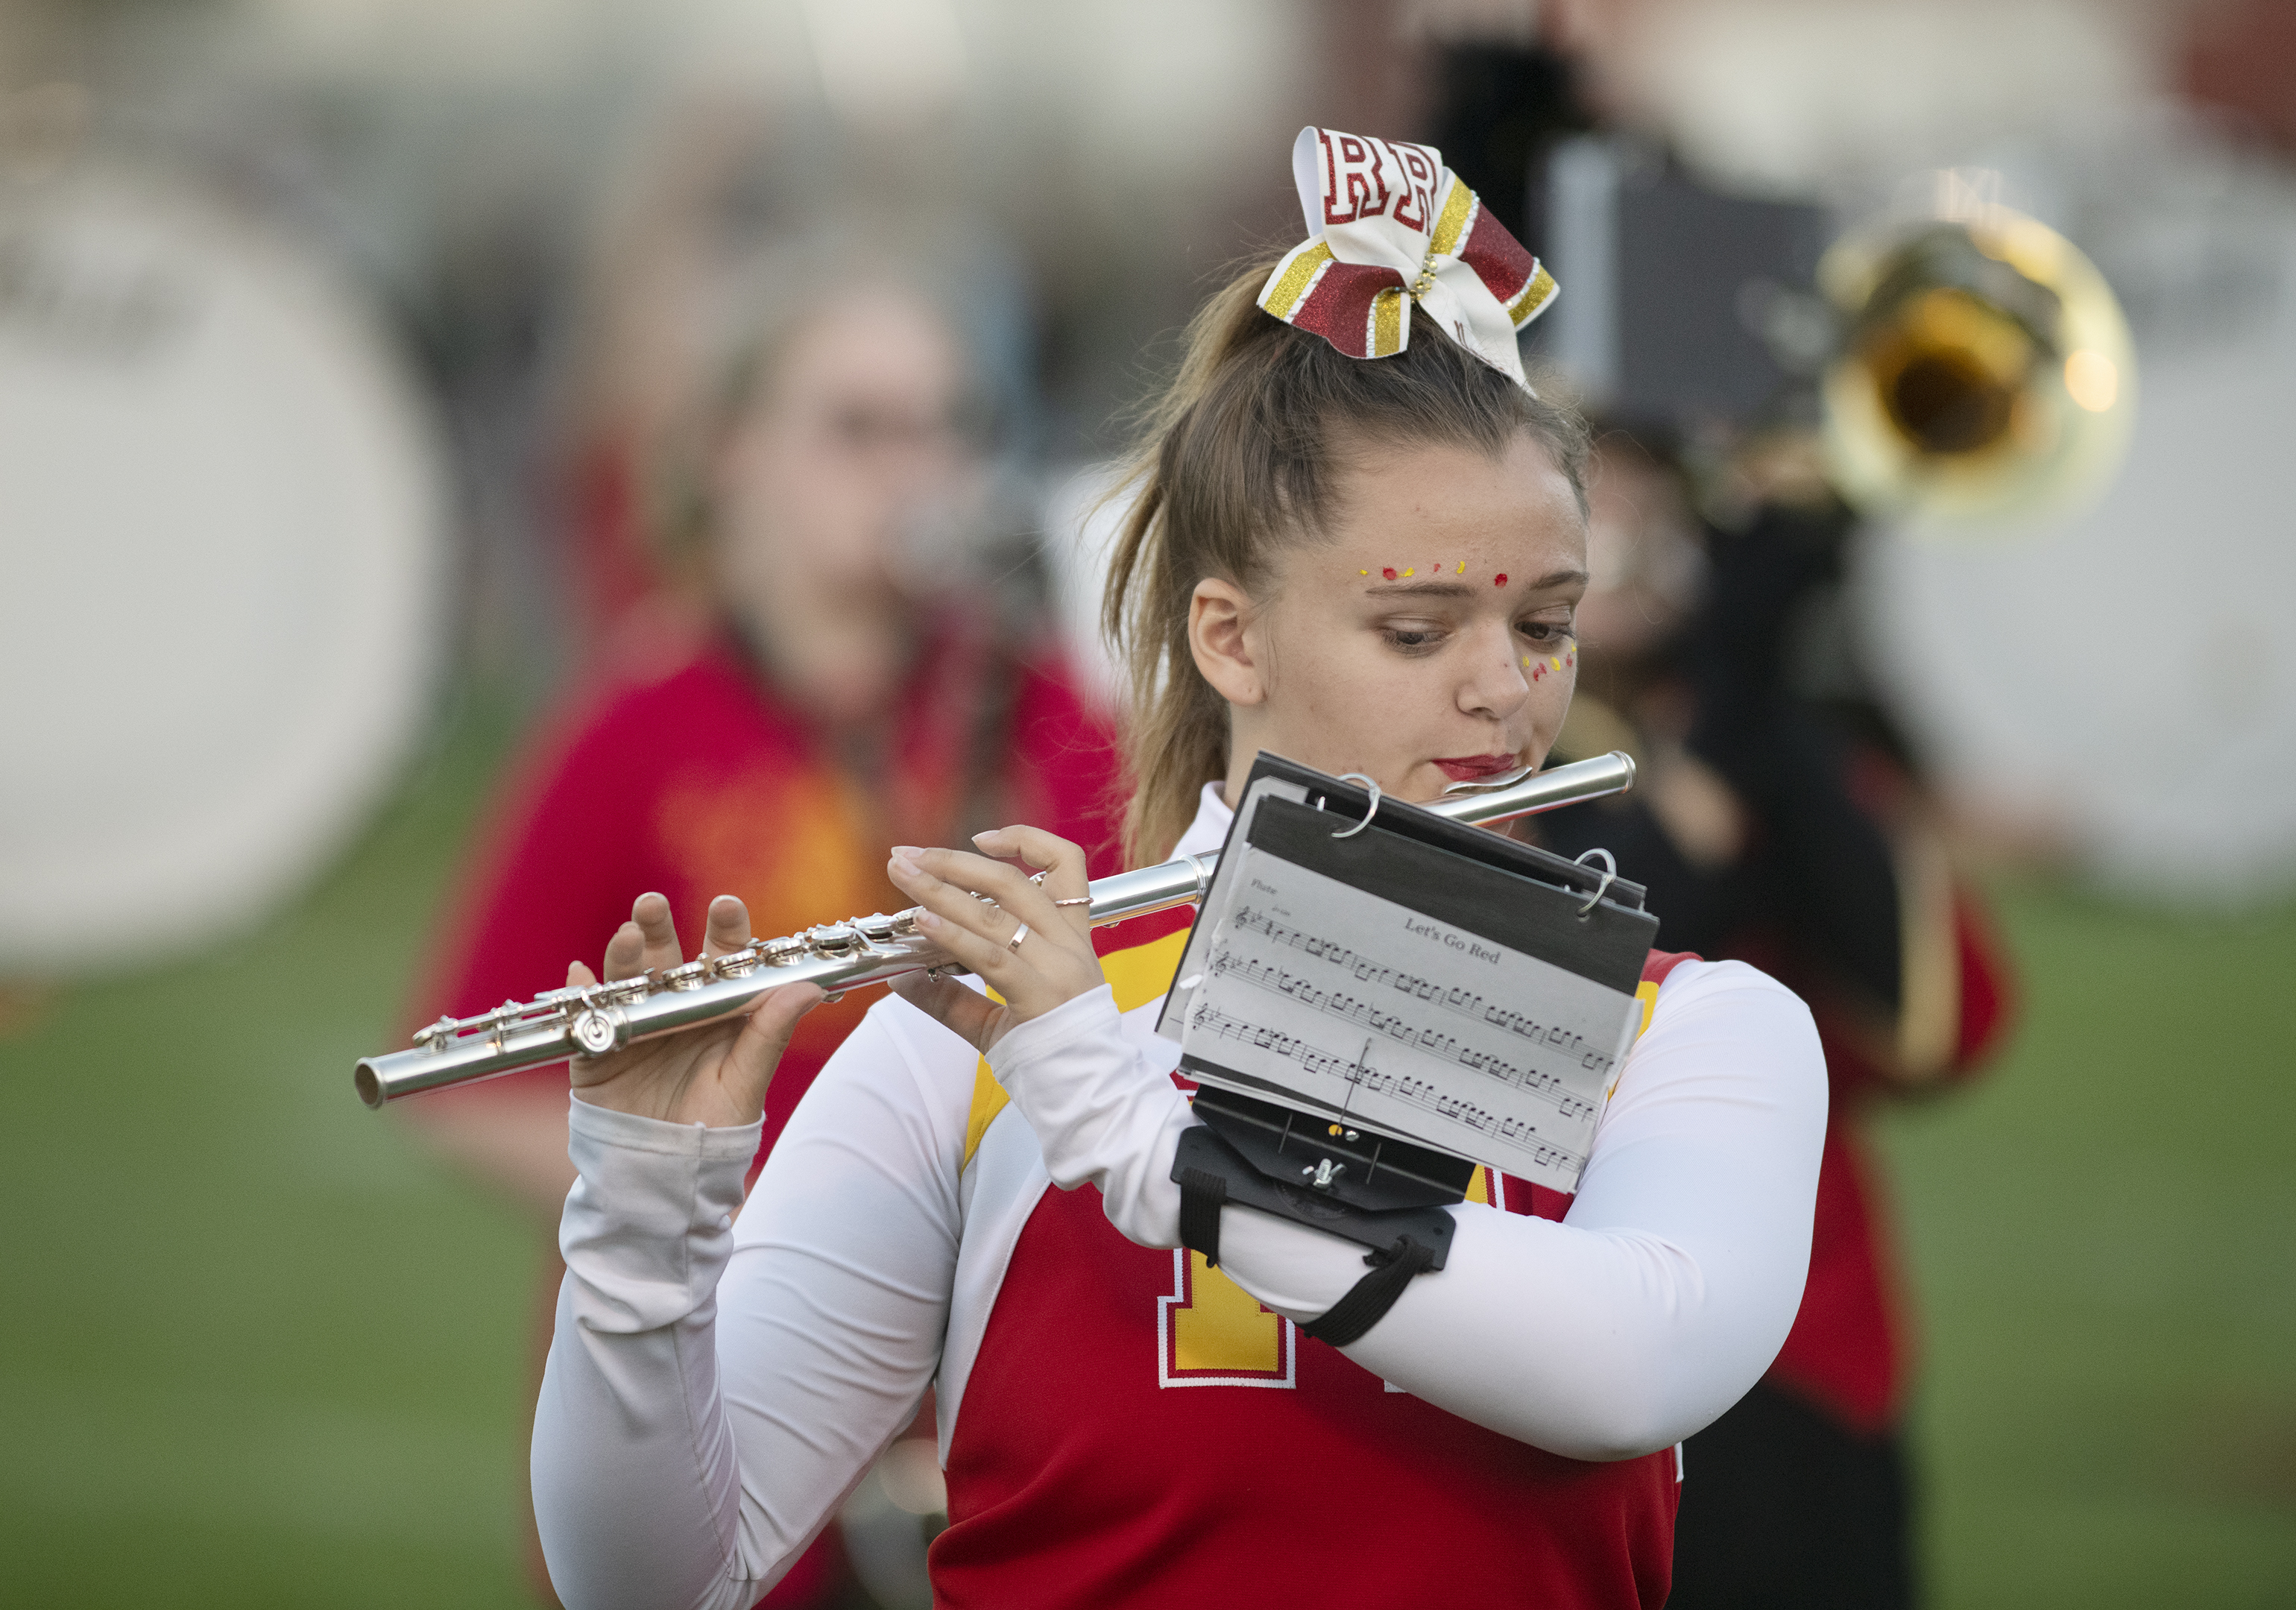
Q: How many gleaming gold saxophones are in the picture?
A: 0